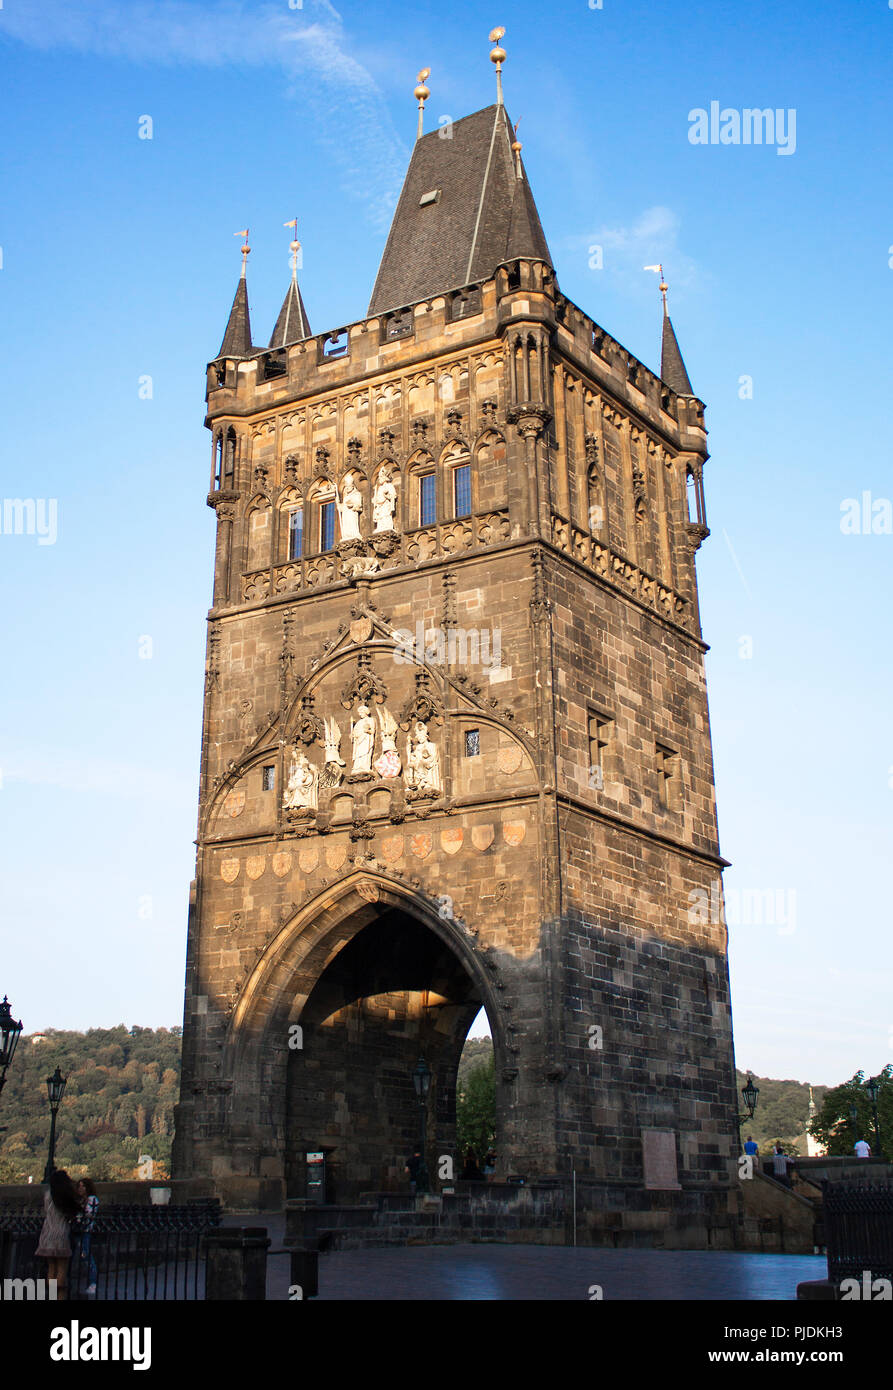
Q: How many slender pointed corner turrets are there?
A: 4